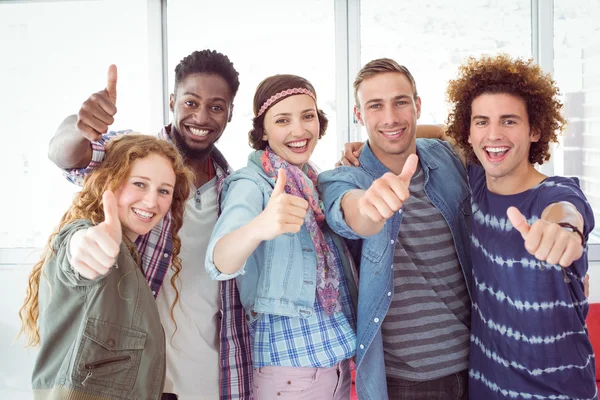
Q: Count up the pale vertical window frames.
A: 3